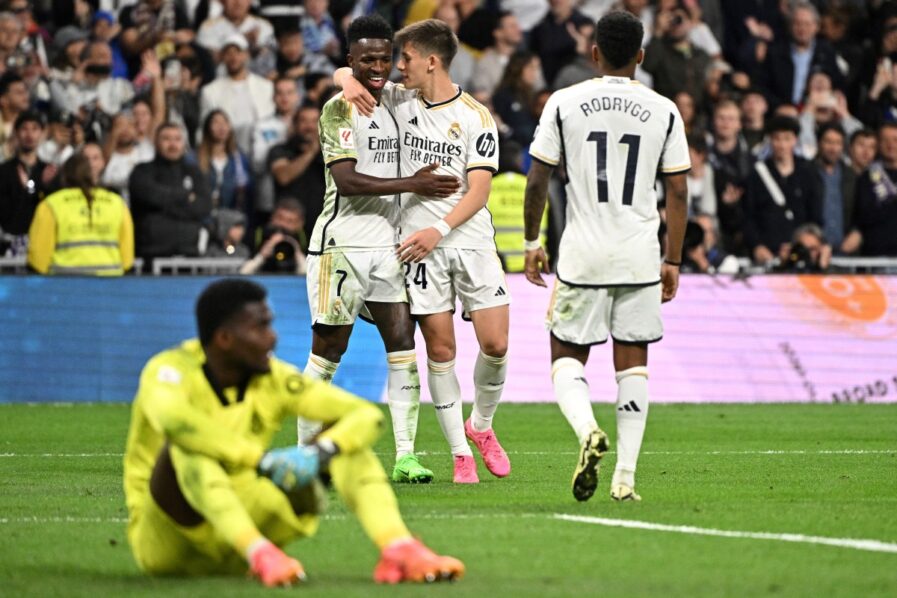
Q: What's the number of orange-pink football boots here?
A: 2